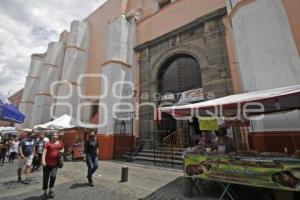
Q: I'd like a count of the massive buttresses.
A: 5